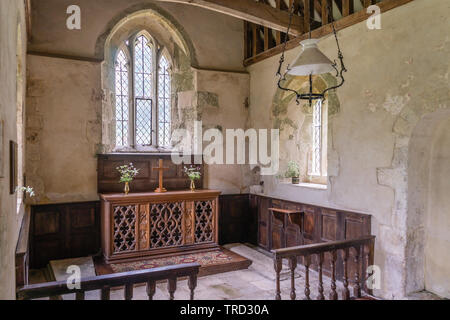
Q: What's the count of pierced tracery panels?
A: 3